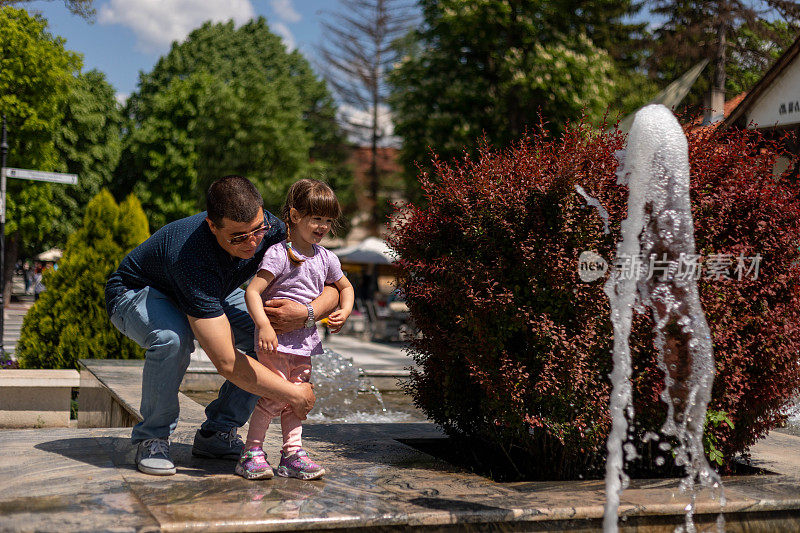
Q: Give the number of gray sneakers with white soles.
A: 2